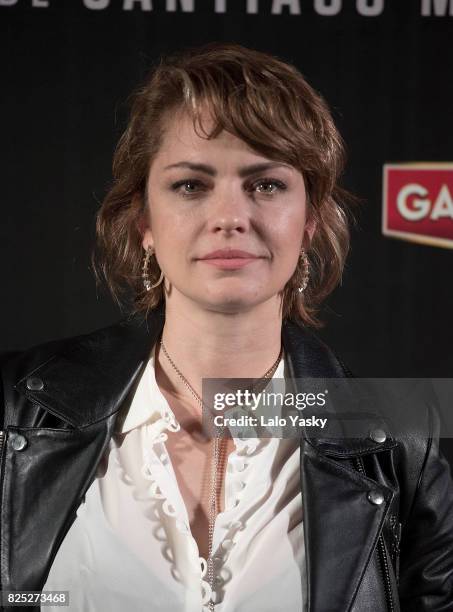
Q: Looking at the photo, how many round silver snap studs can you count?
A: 4